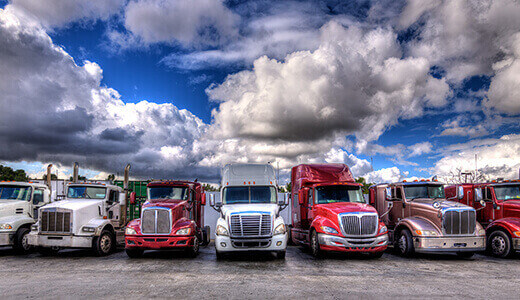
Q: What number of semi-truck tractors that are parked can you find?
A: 7